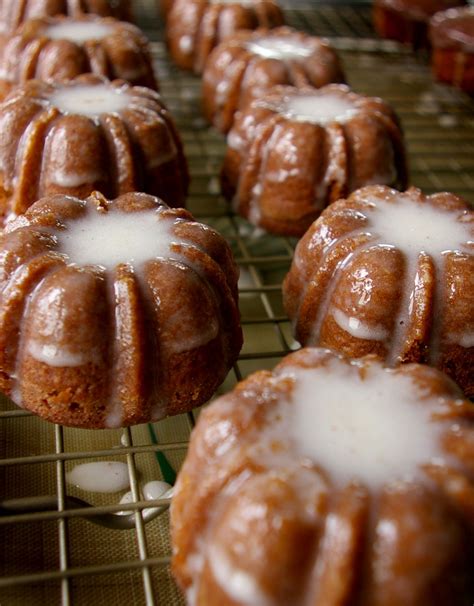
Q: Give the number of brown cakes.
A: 11